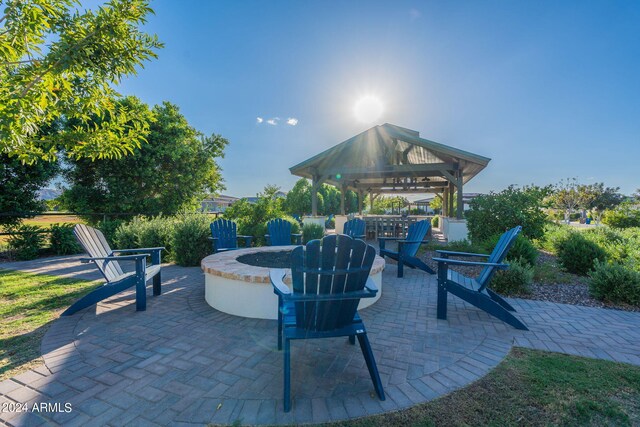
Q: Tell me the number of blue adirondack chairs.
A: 7